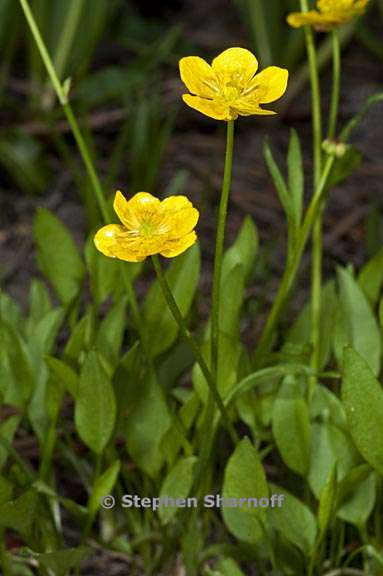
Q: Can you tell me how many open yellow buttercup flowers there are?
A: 3